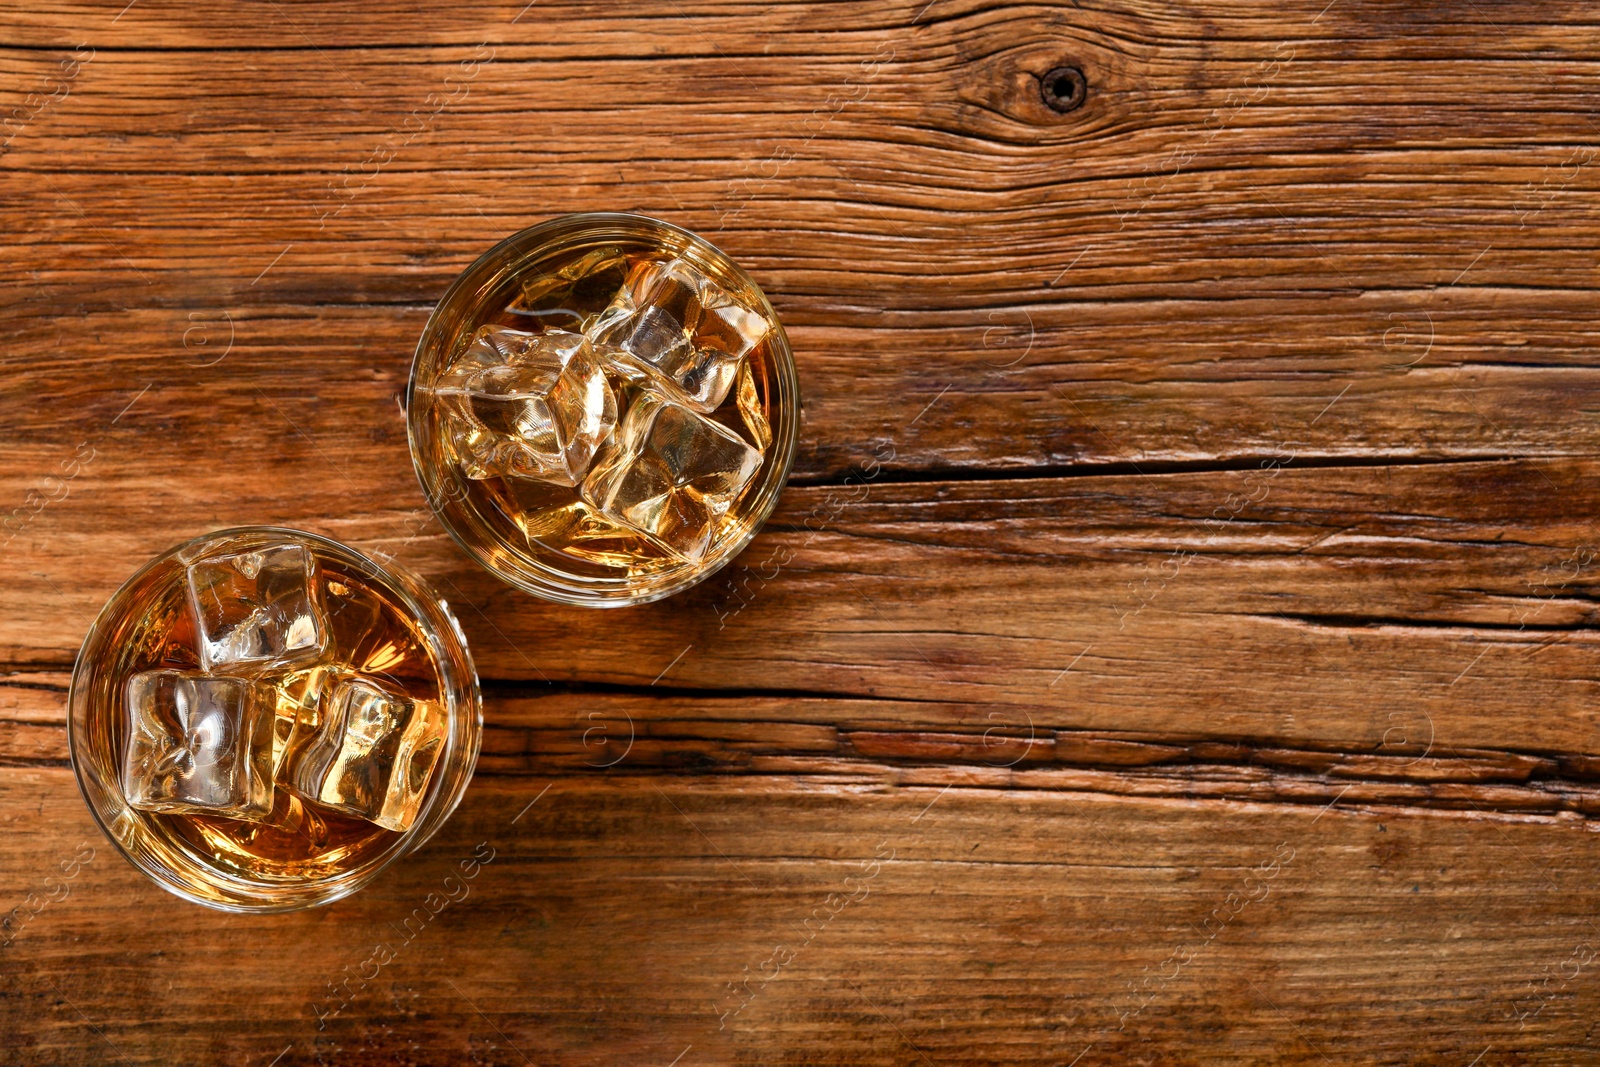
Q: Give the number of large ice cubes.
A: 6